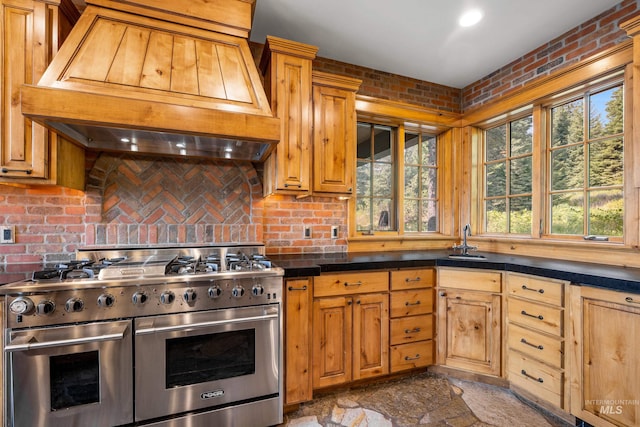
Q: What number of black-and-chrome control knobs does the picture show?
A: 9